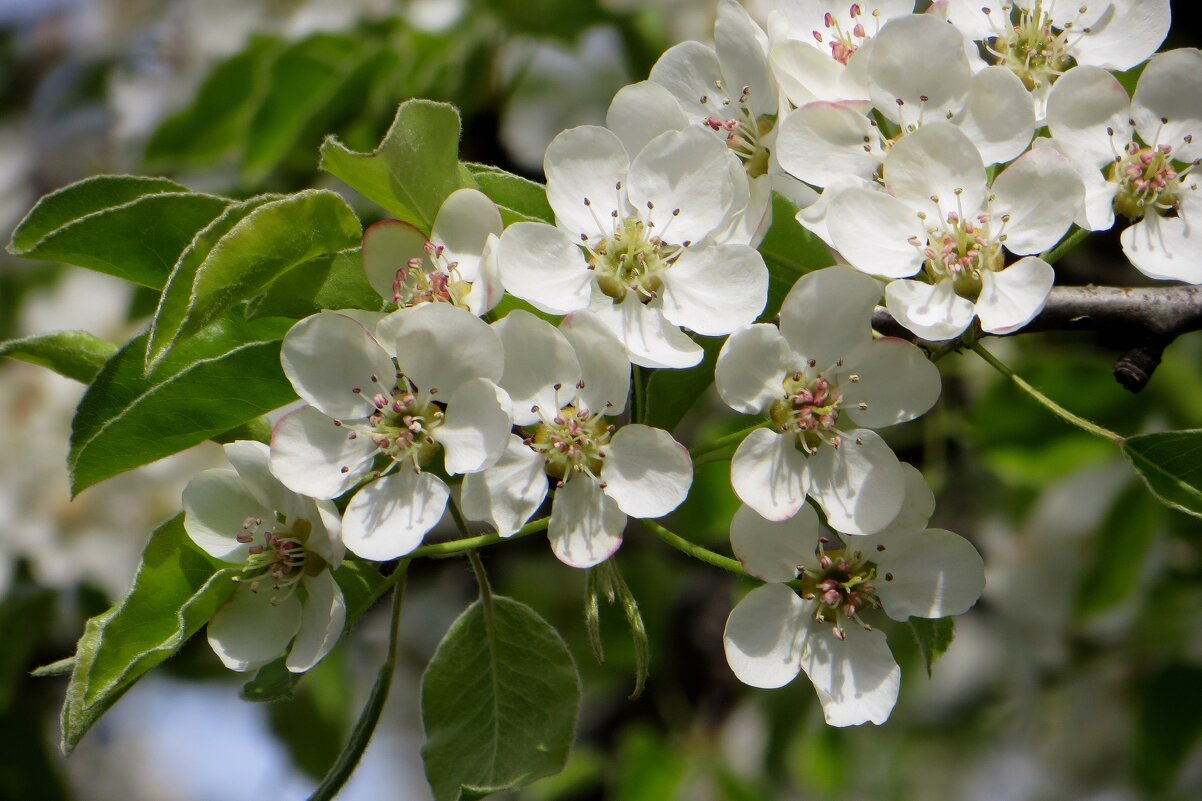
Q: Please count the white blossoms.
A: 13